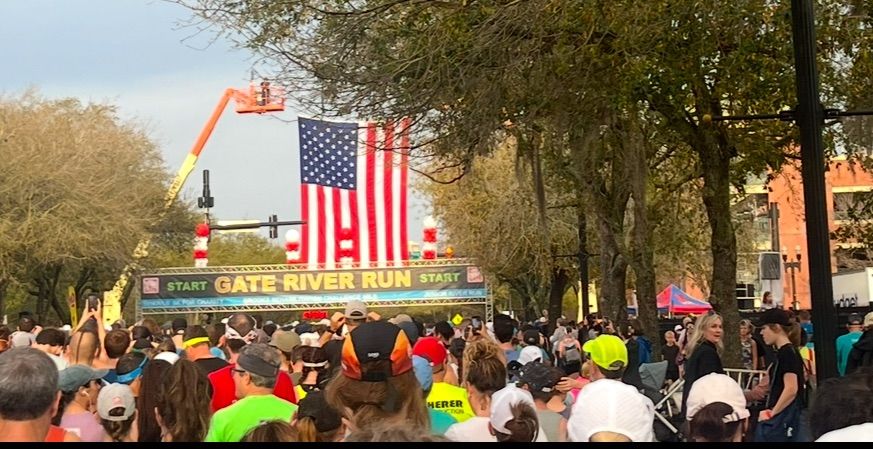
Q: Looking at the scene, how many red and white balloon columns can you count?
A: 4